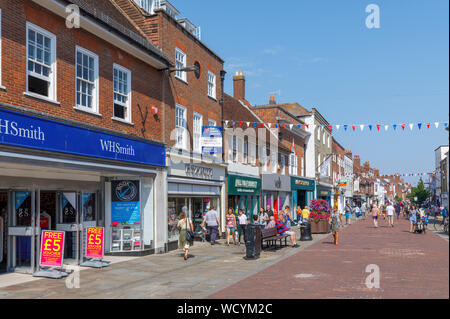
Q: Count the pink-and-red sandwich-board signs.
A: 2